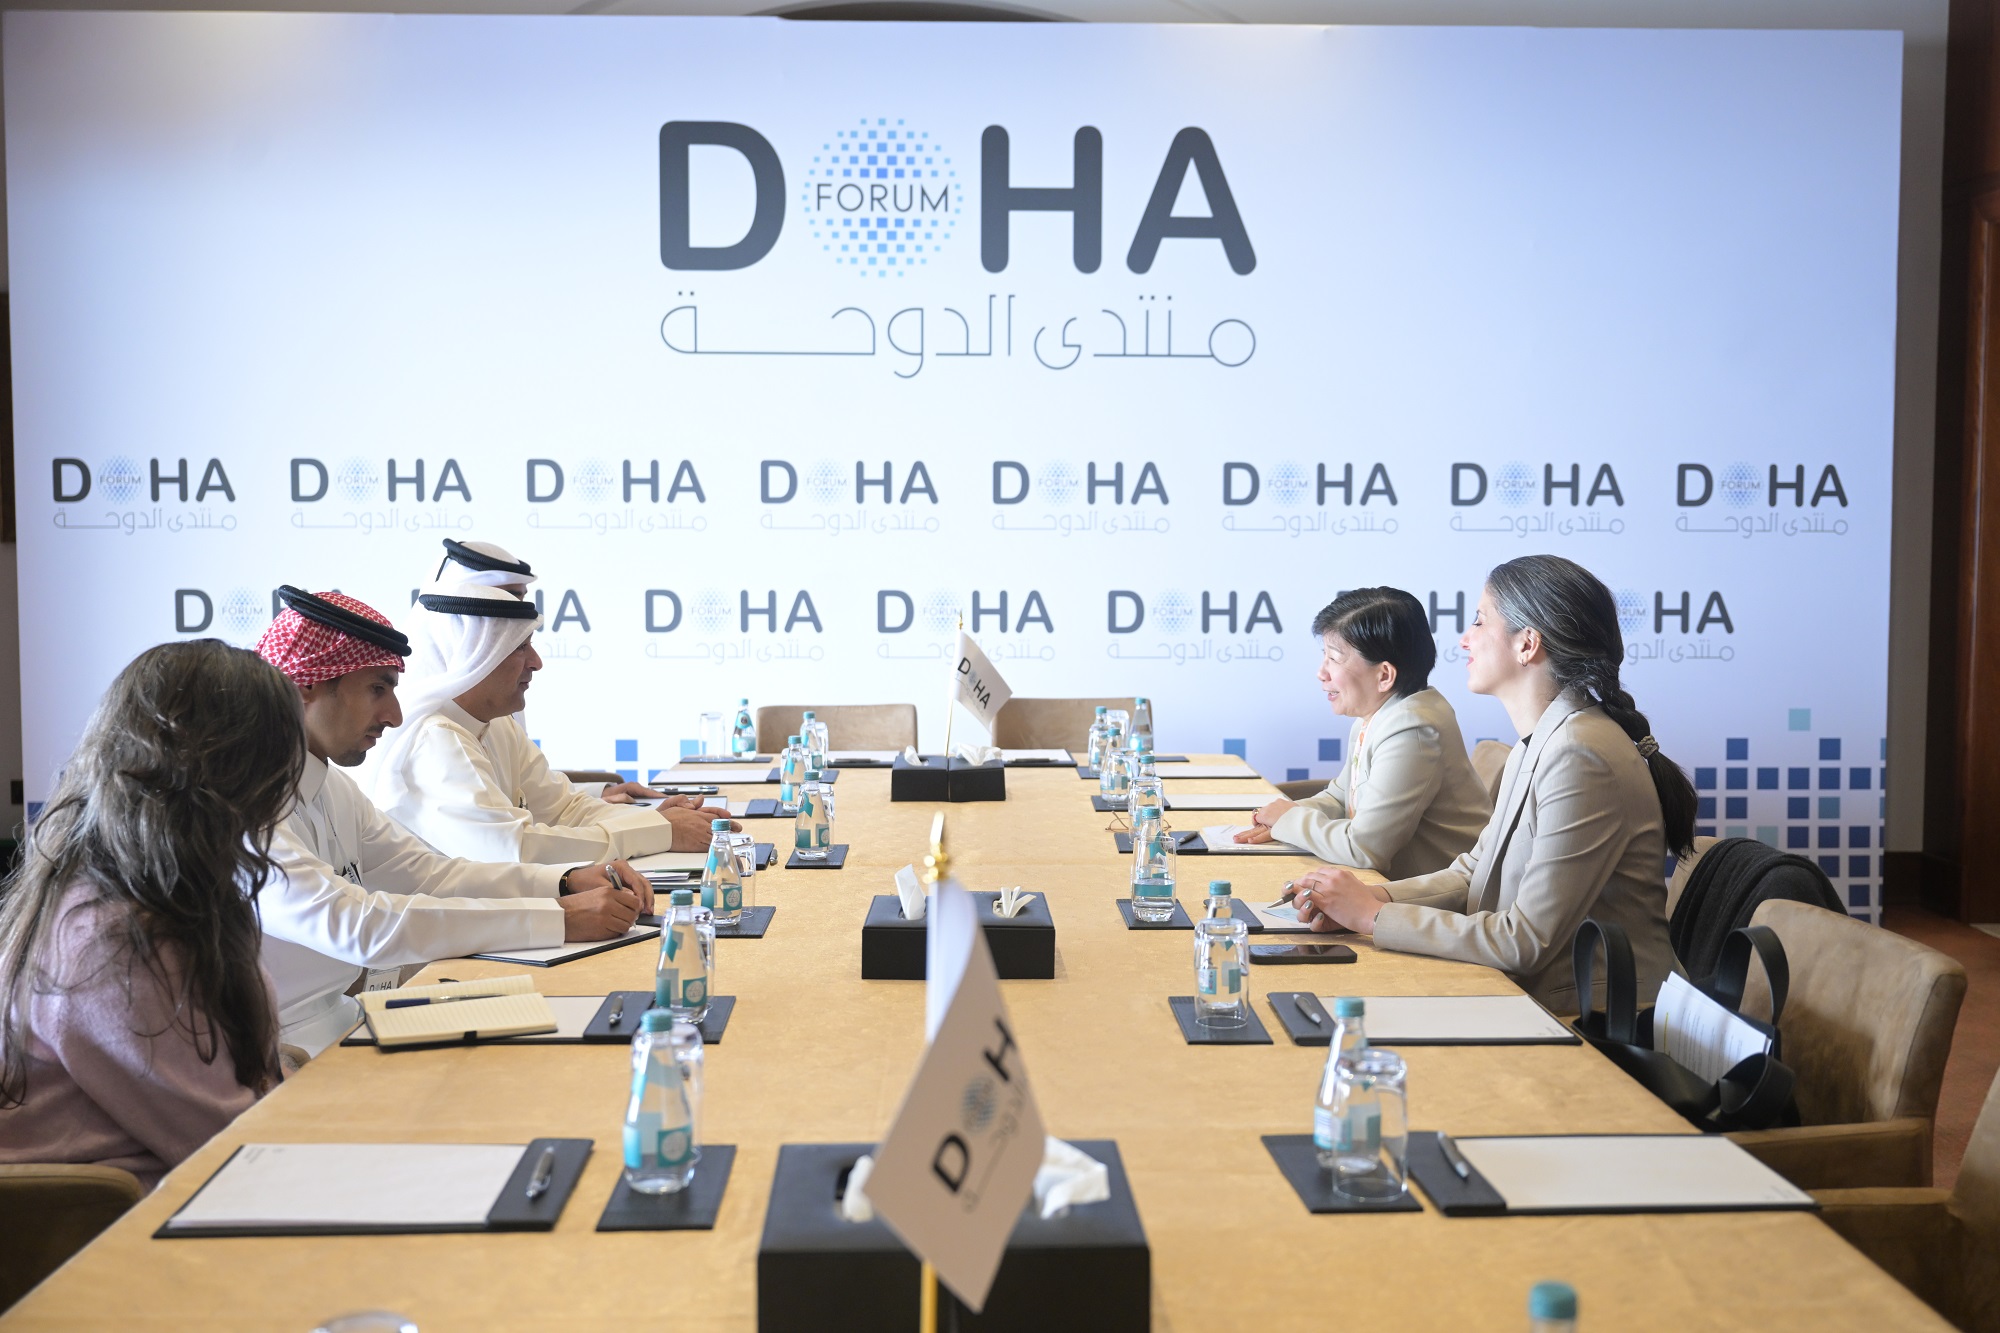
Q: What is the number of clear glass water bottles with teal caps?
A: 15